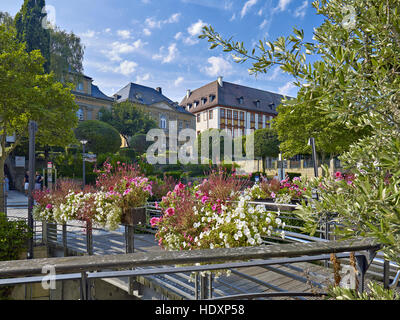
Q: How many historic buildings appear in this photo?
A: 3